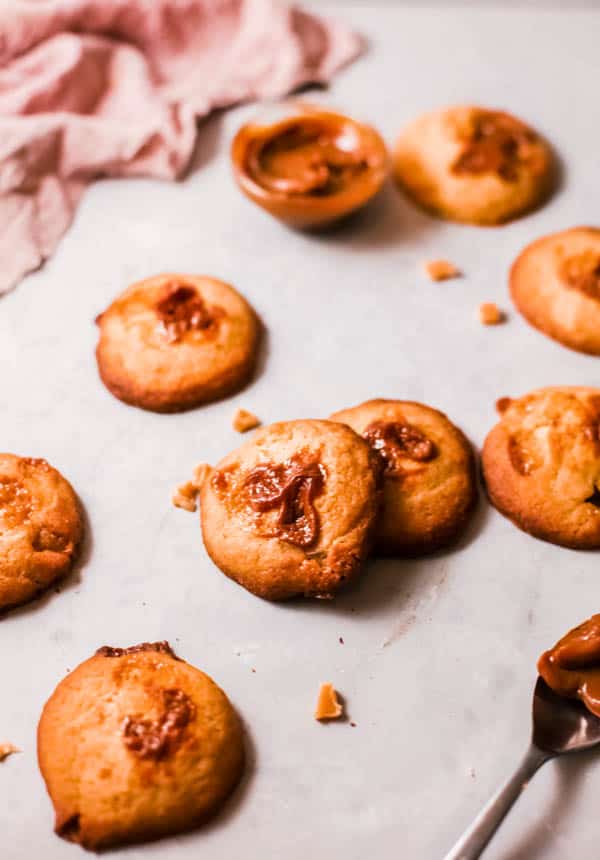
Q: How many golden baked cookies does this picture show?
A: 8